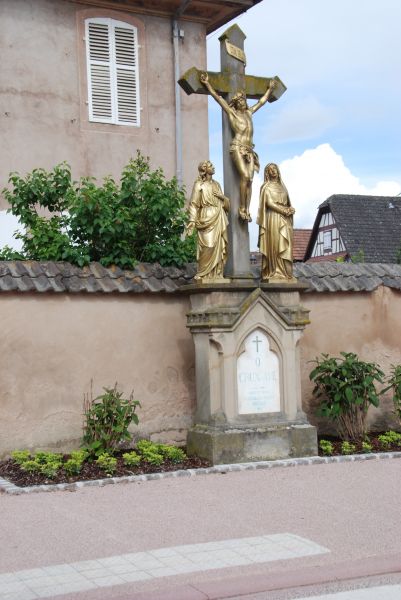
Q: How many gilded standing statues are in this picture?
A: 2